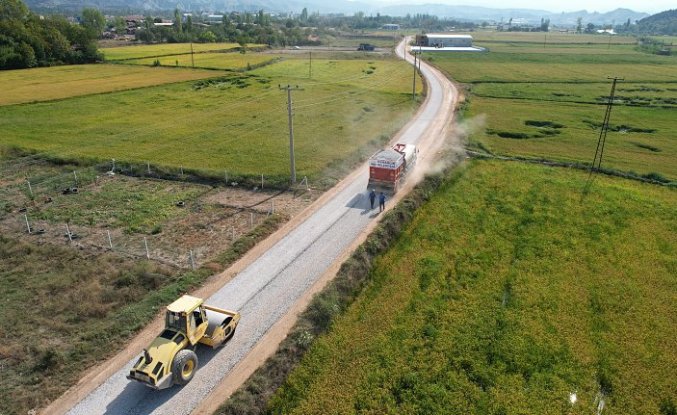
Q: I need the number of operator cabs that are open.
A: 1